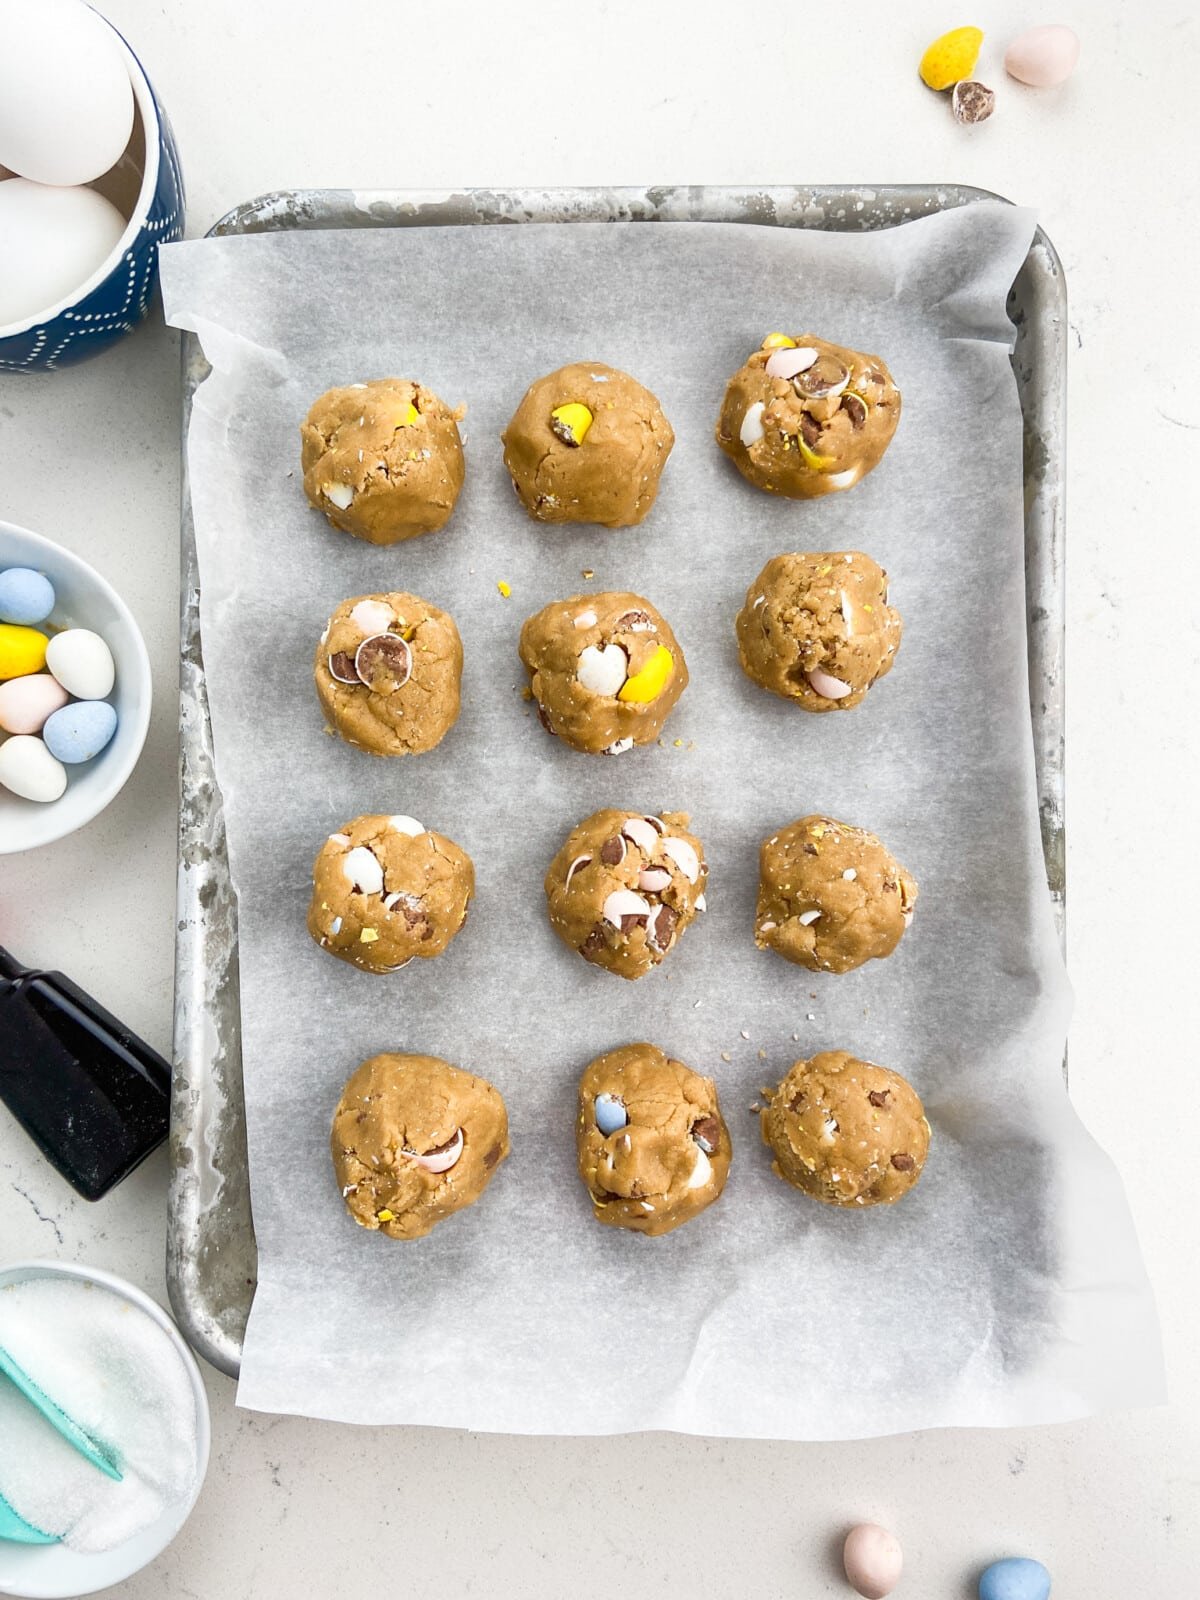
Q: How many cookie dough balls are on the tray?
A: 12